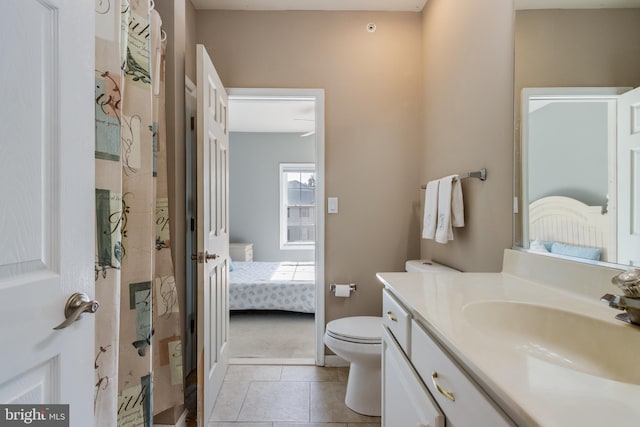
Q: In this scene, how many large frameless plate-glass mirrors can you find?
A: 1